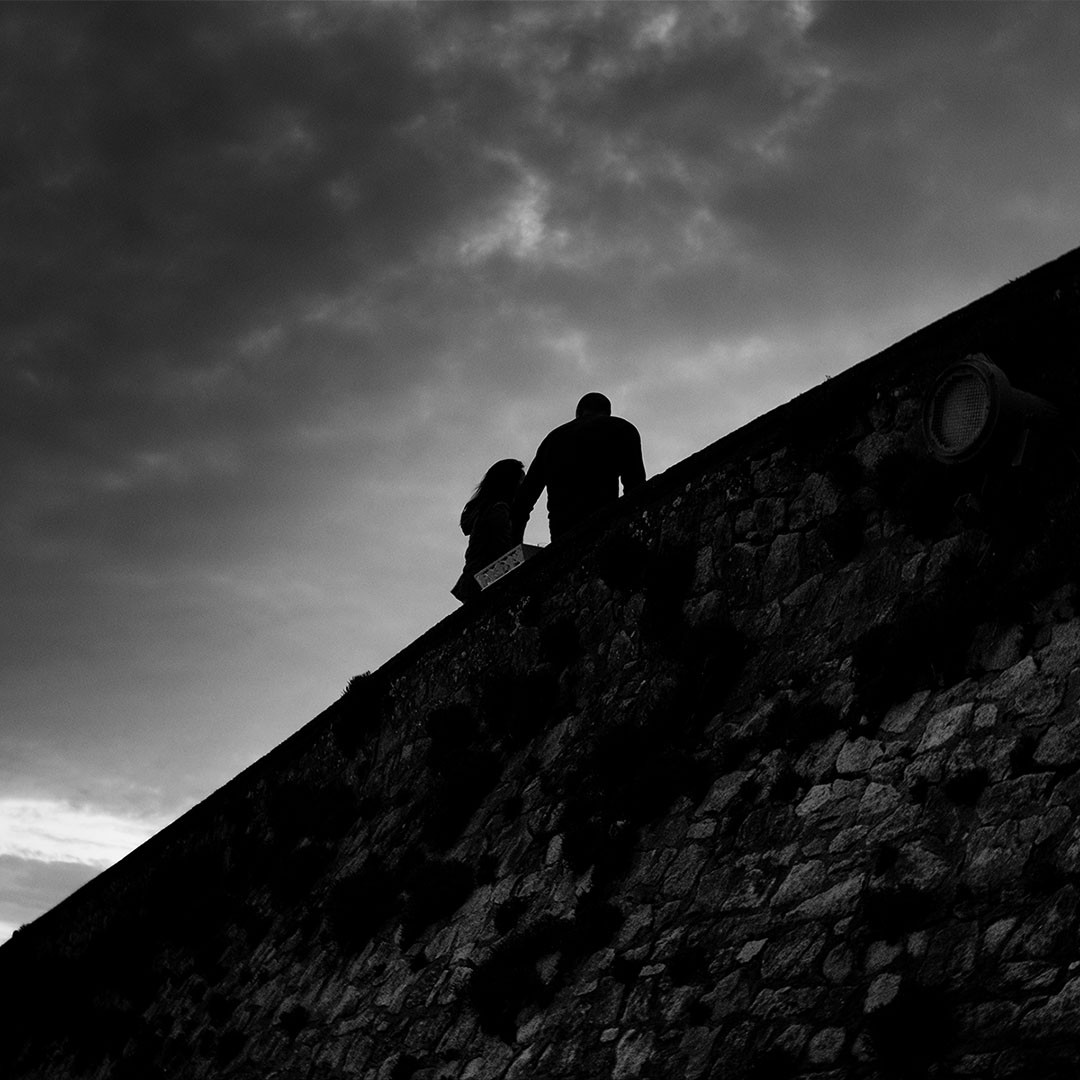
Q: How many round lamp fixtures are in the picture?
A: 1